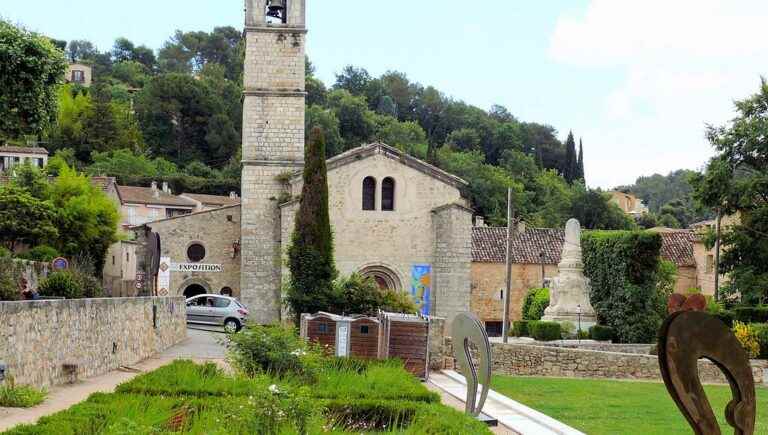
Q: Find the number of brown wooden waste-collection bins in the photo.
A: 3